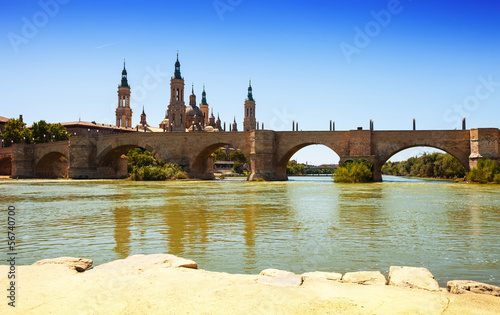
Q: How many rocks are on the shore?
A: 7